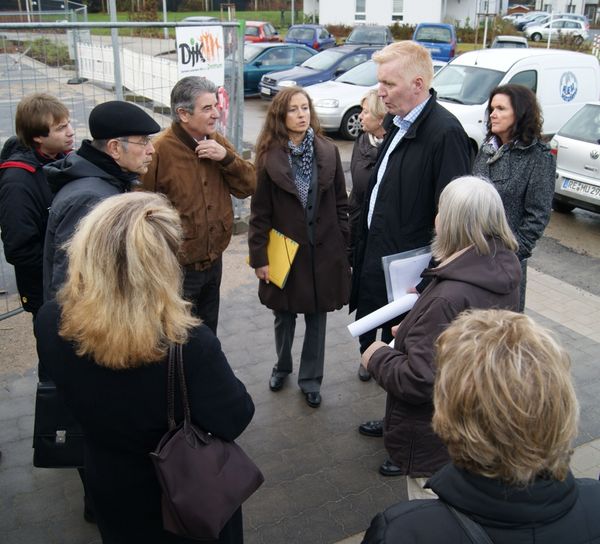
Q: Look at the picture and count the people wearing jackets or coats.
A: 10